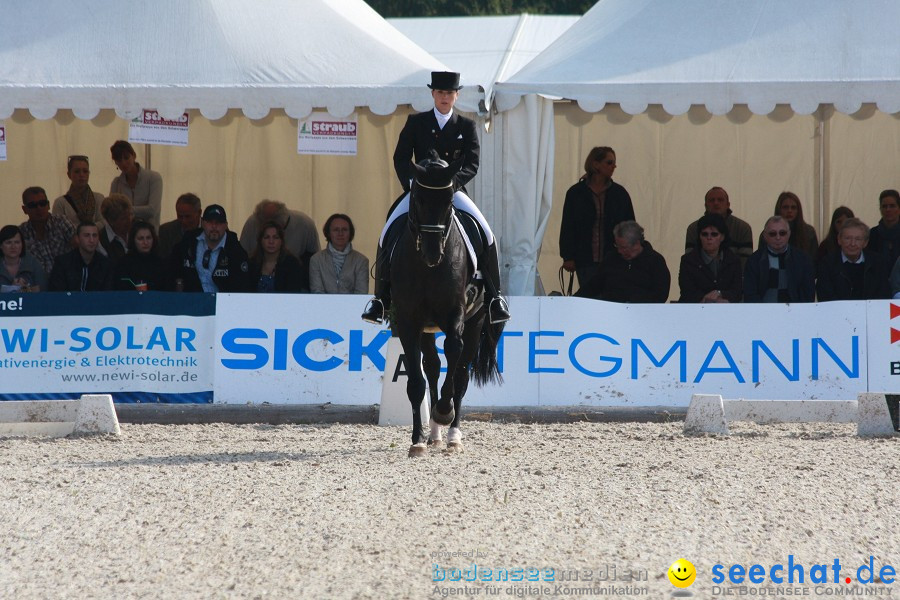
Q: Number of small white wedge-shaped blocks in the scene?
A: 3